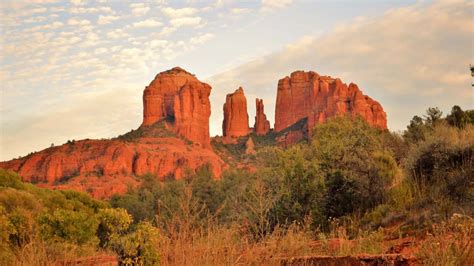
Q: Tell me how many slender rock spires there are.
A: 2